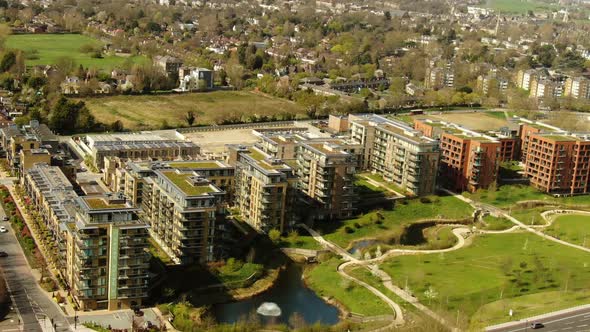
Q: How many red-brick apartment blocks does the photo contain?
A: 2